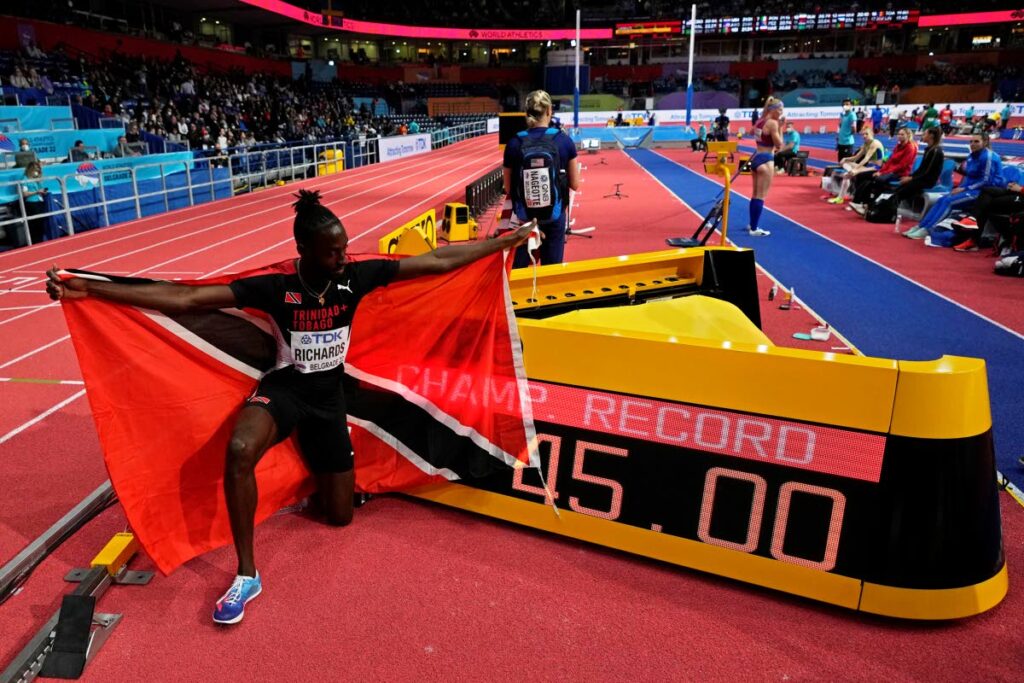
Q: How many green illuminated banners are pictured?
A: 0